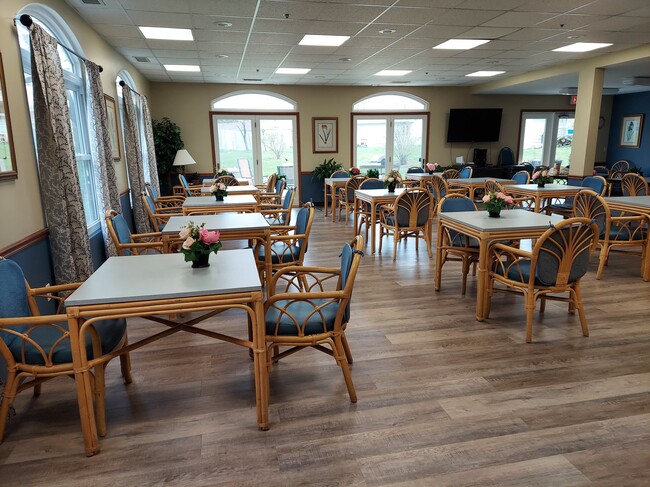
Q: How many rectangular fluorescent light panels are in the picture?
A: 8